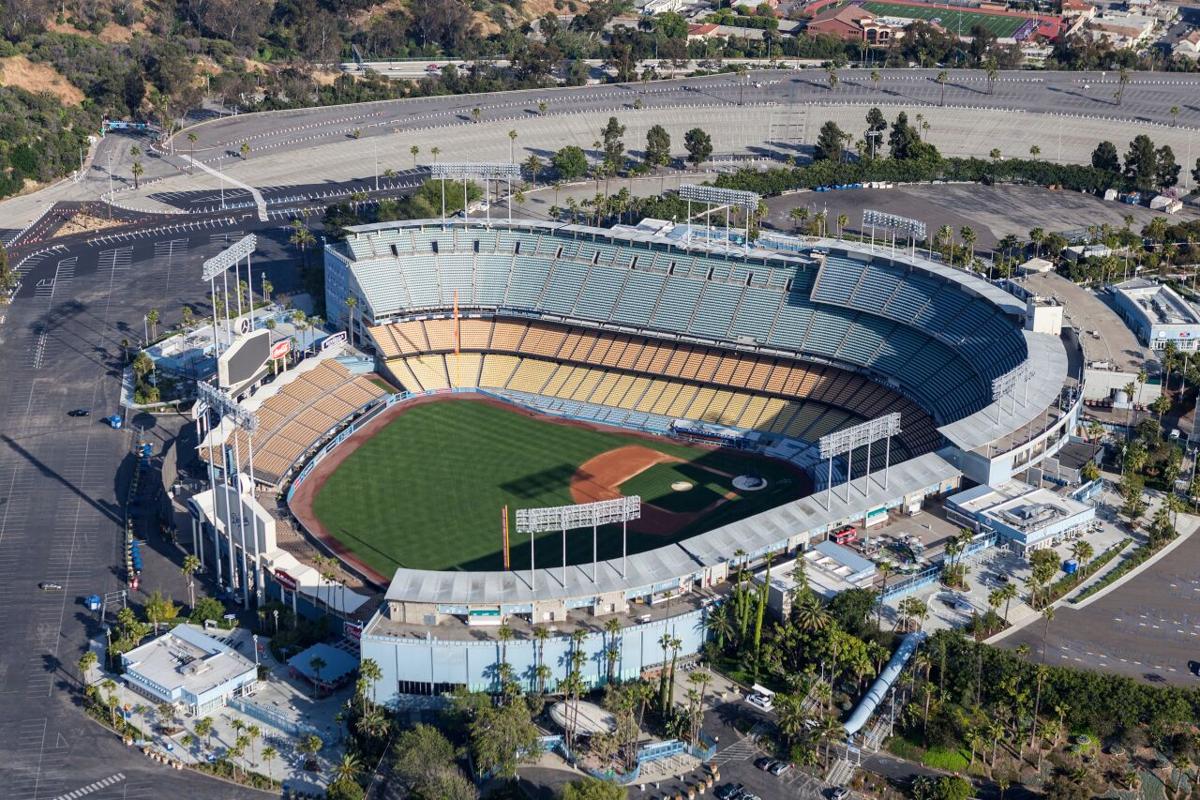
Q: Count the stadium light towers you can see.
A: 8